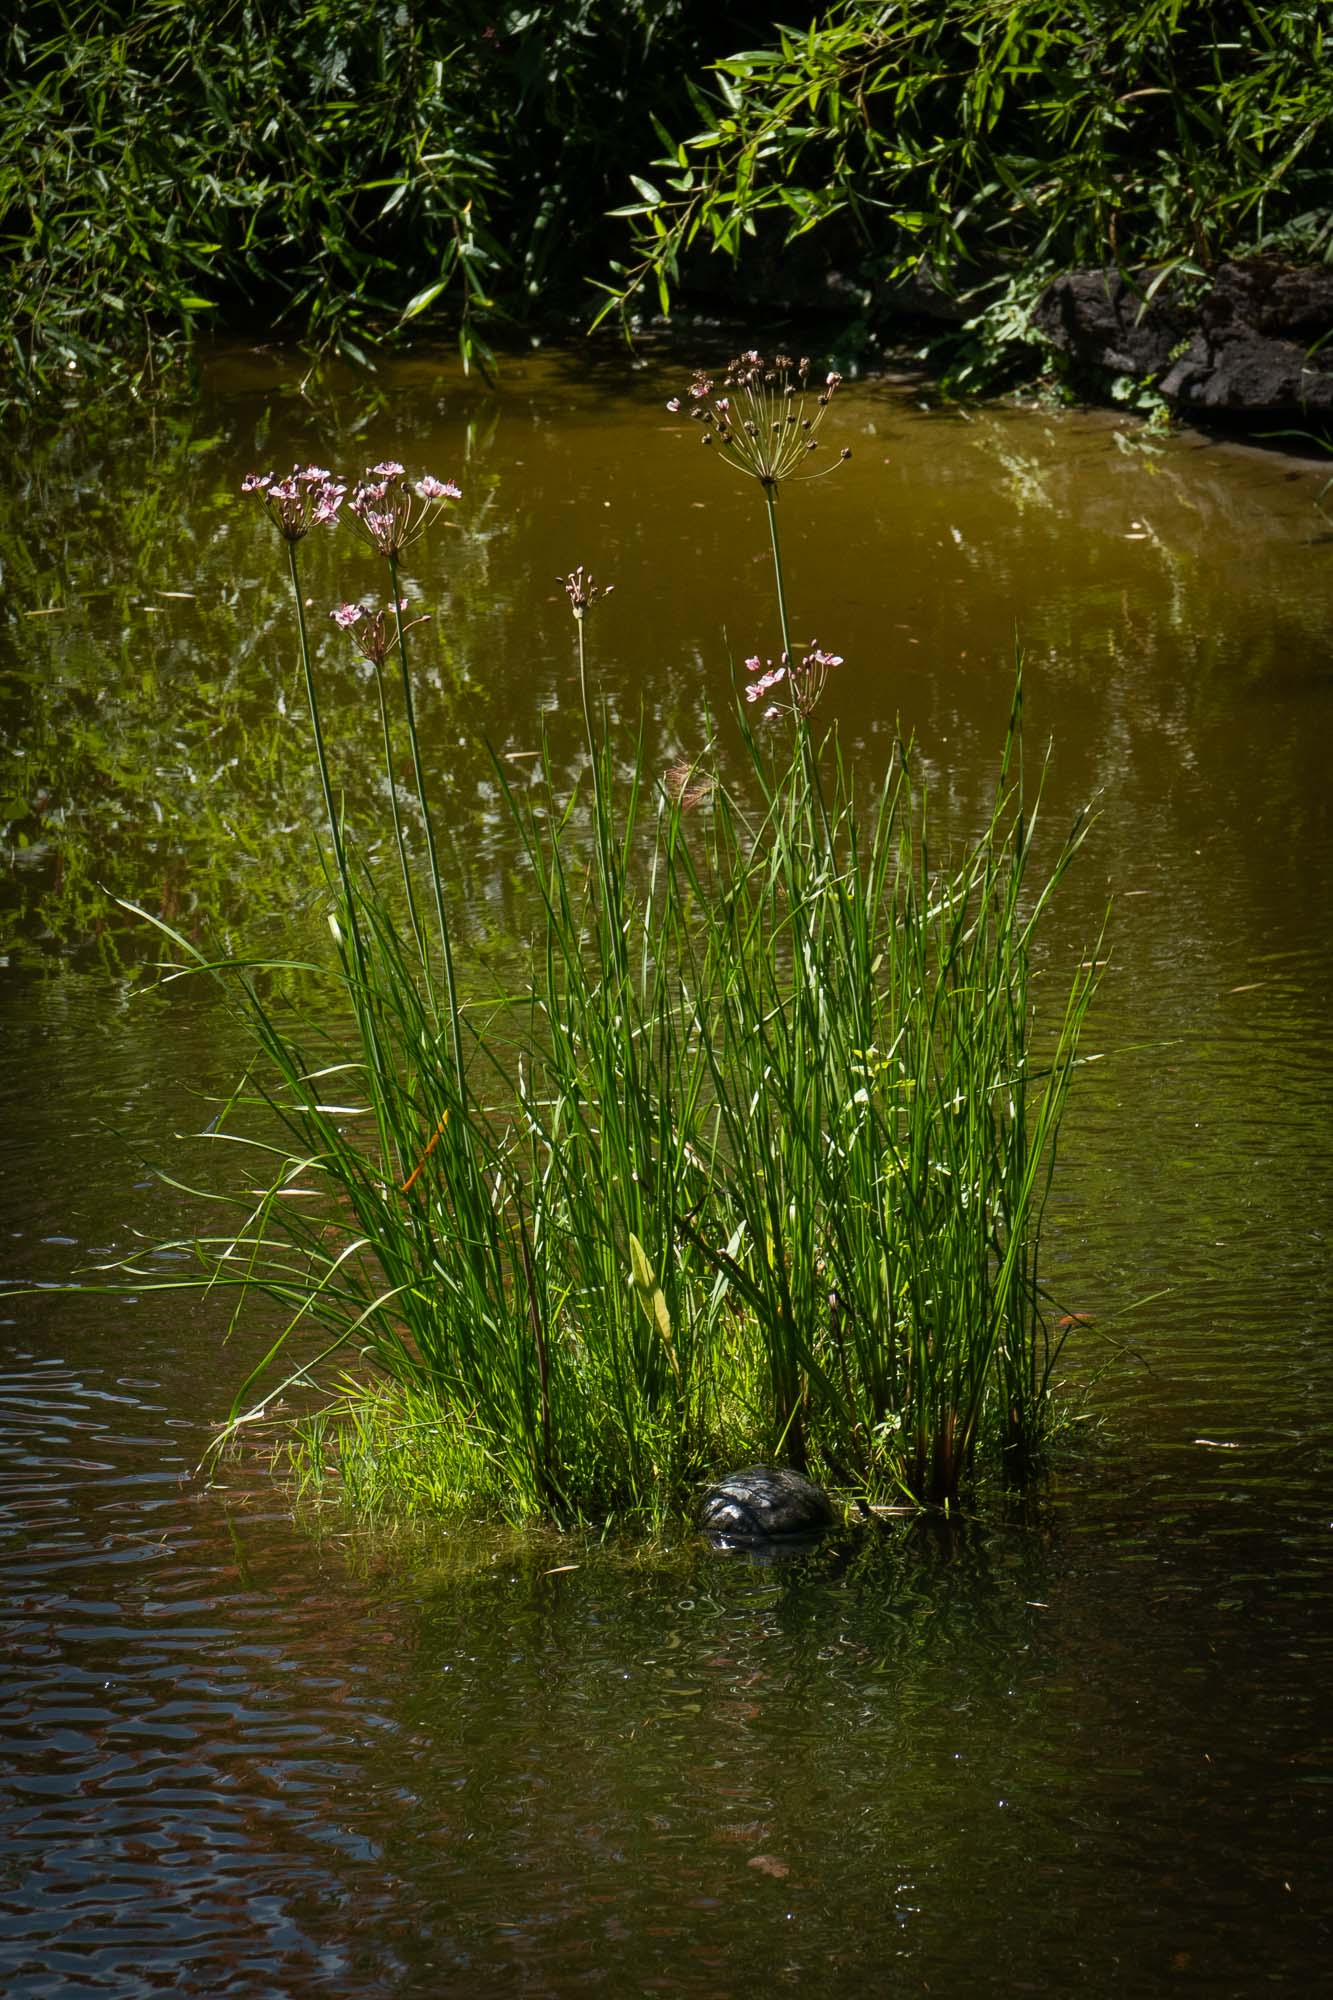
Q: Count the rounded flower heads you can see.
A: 6